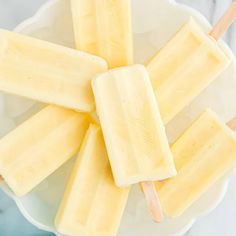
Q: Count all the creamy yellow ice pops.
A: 7